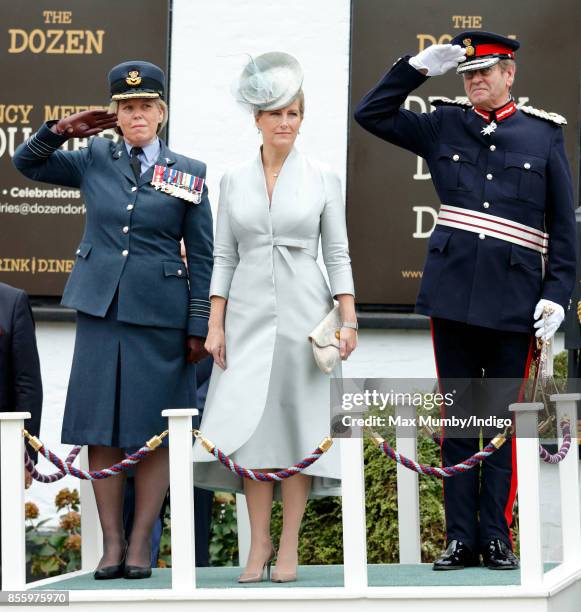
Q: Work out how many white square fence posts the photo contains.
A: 8